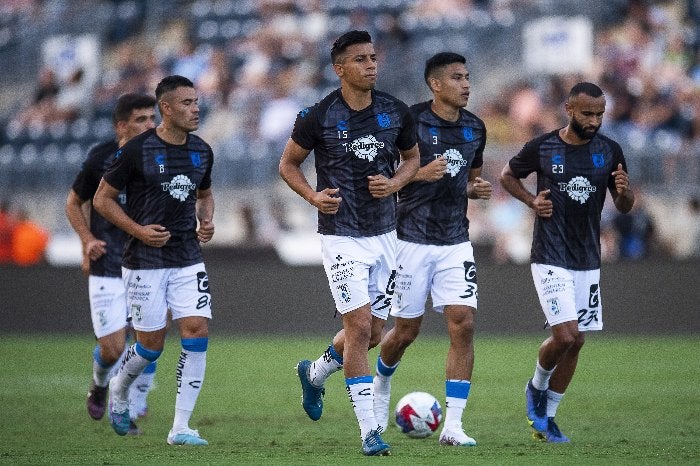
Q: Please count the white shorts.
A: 5